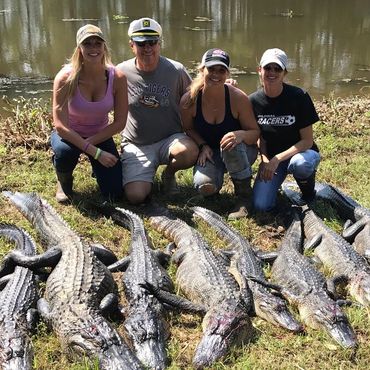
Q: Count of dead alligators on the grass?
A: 8